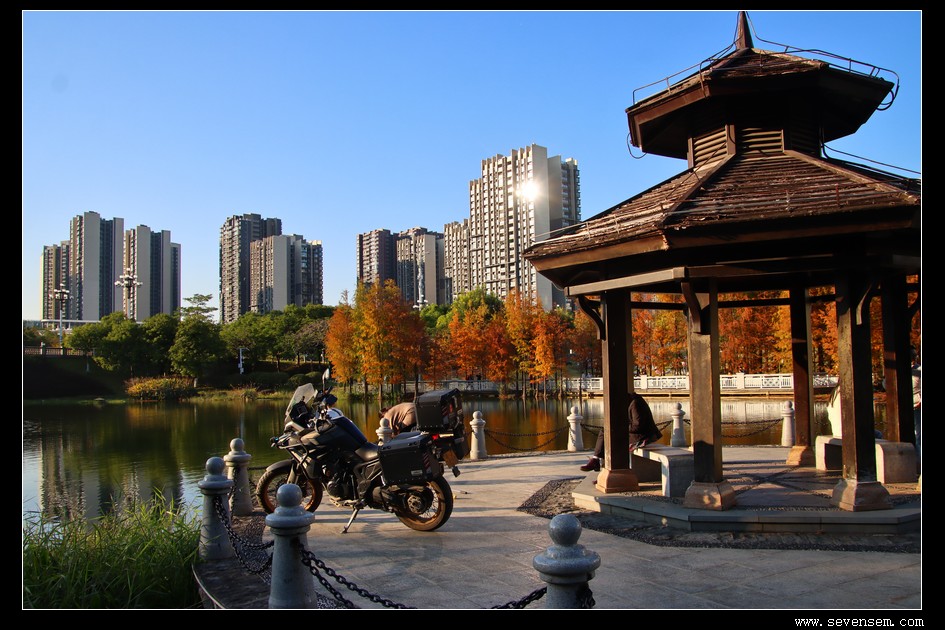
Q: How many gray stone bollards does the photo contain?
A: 9